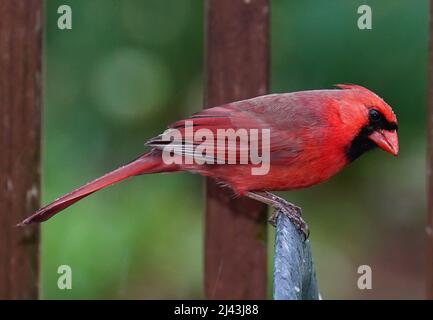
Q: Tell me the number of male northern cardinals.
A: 1